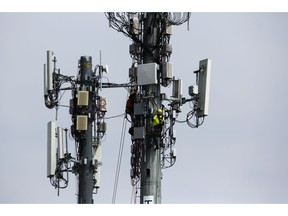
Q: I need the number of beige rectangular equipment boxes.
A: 2